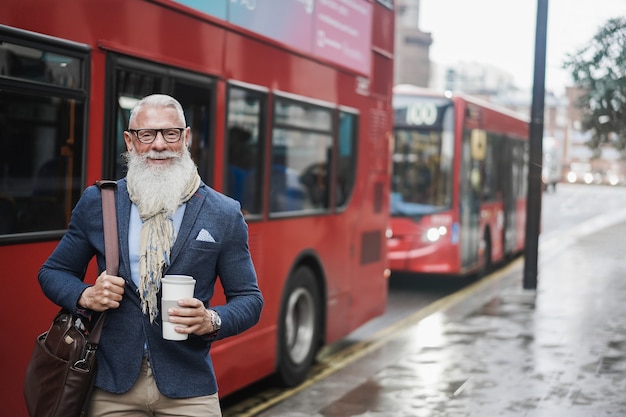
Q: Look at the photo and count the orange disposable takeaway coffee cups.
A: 0